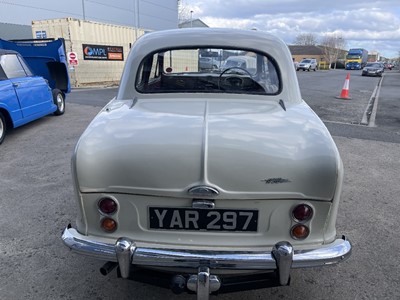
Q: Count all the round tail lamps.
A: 4